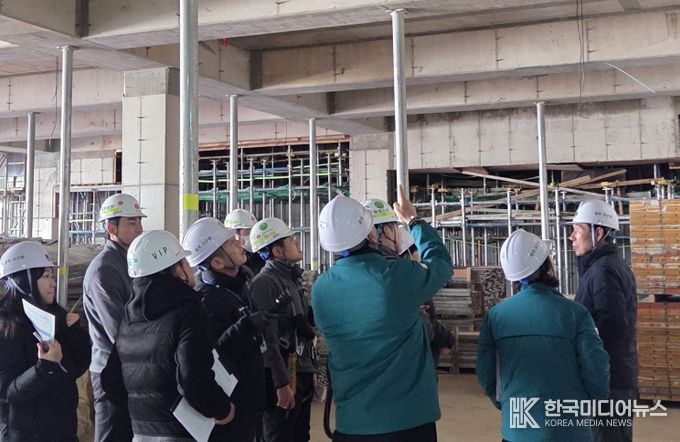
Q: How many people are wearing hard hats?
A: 11